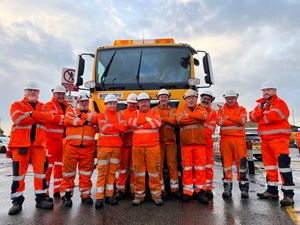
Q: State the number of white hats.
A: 11